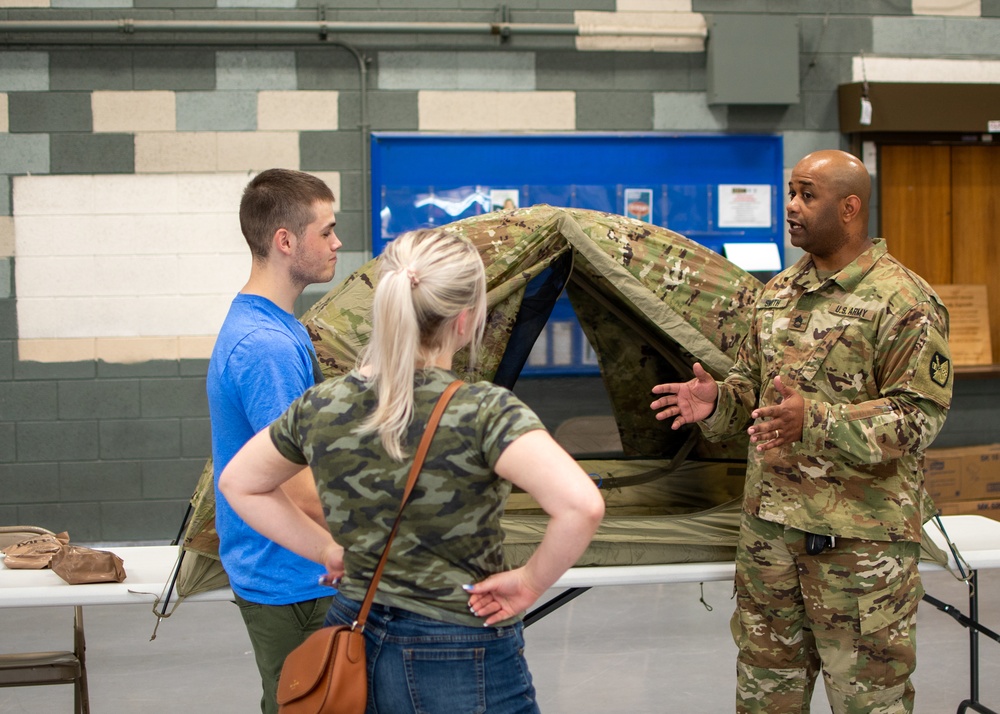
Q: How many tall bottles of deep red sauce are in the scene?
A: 0